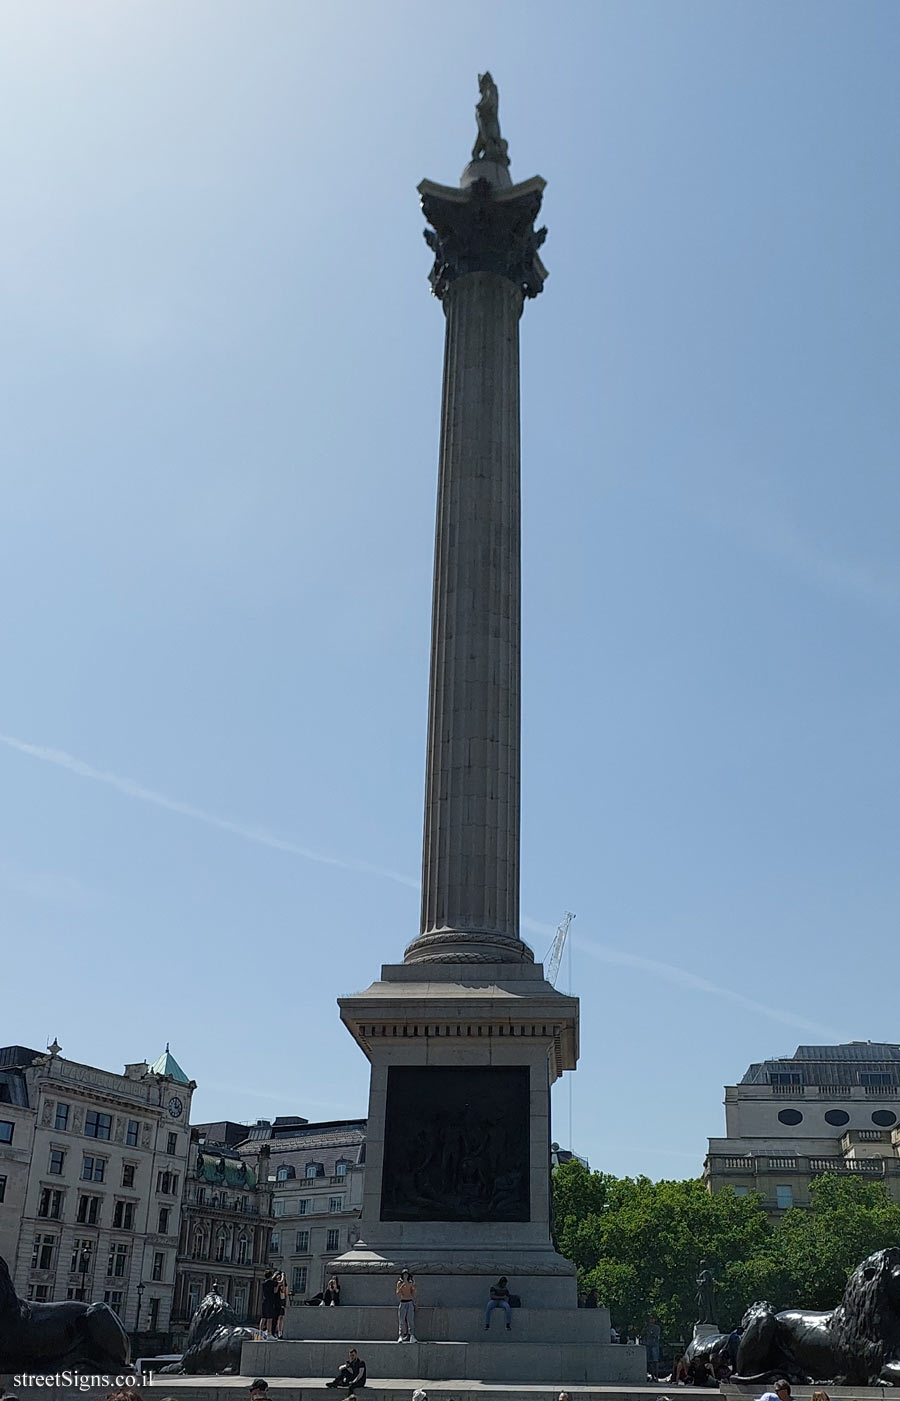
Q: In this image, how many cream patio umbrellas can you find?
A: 0